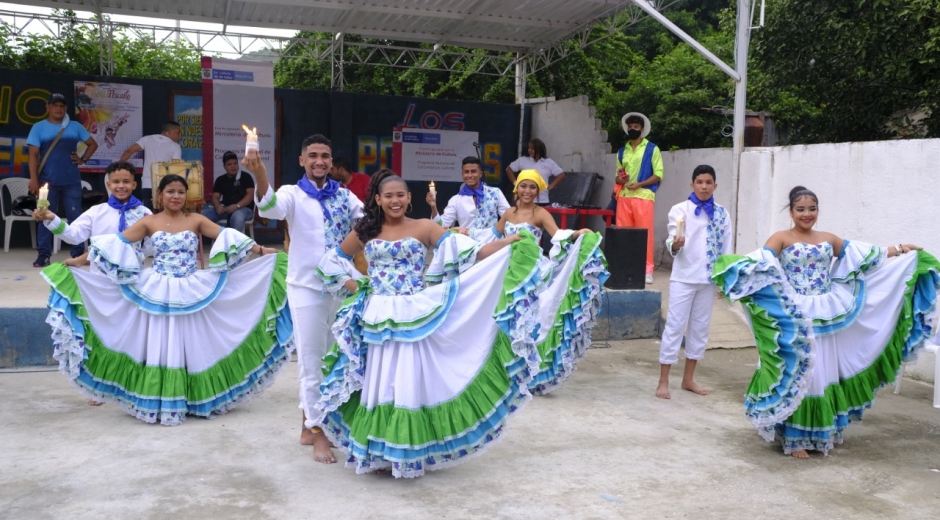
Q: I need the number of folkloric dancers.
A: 8